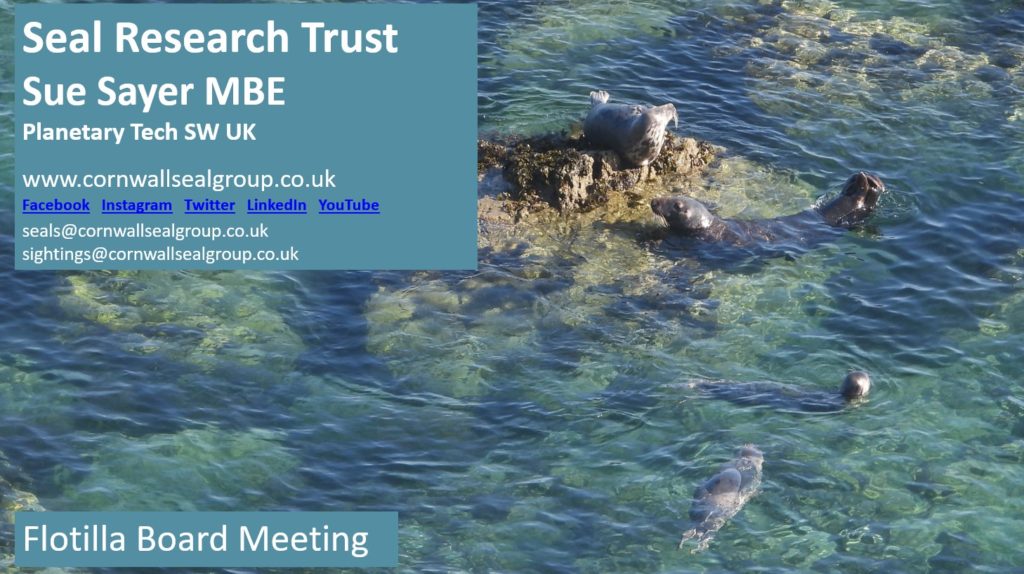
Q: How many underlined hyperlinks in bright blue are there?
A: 5